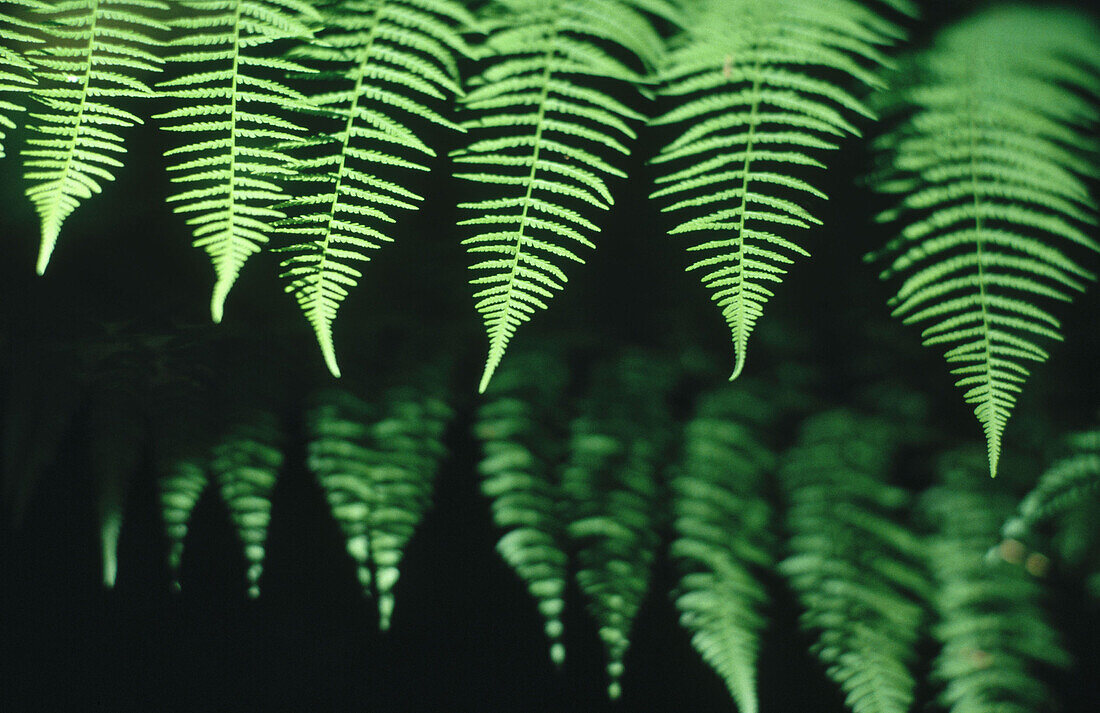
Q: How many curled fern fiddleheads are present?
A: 0